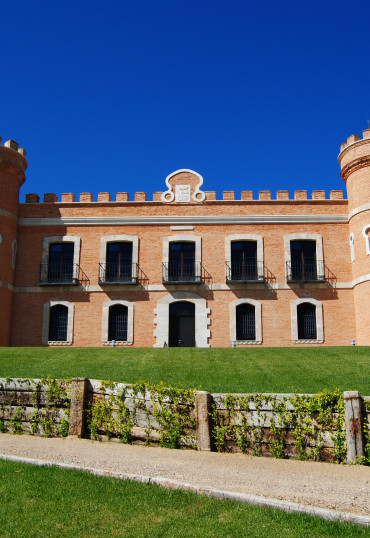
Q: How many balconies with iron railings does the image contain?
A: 5